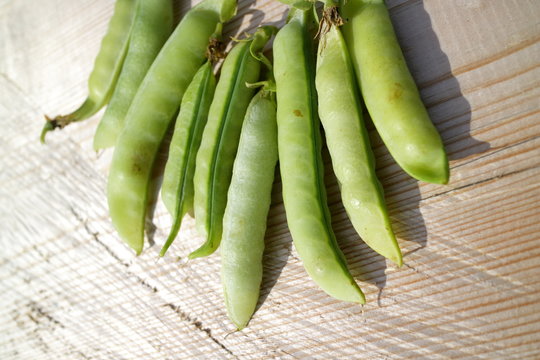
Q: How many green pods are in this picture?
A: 9